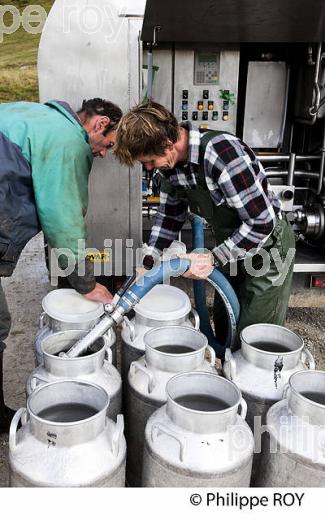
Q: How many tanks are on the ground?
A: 8